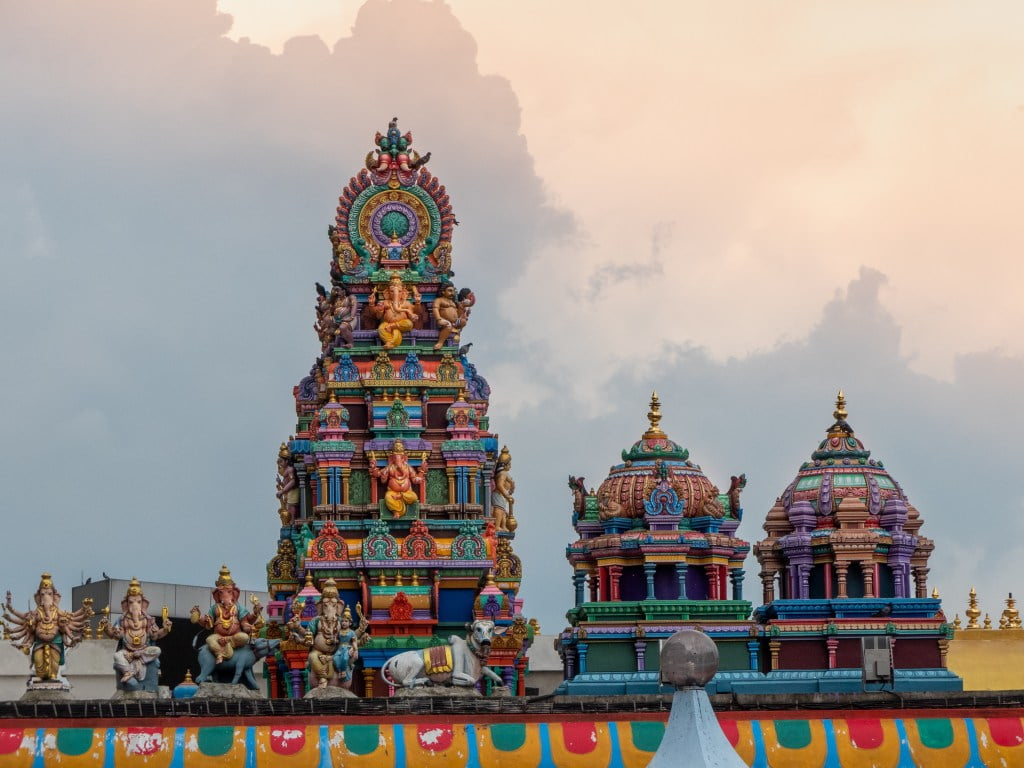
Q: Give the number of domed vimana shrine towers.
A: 2